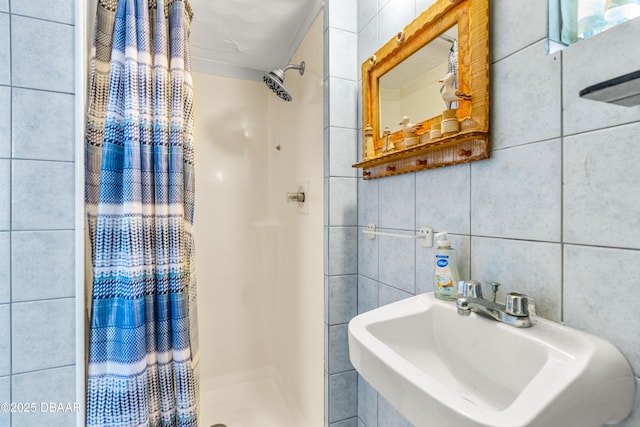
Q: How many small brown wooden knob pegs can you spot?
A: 4